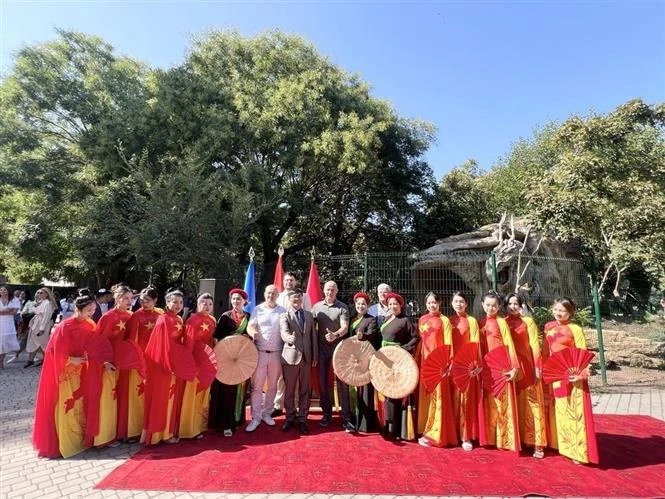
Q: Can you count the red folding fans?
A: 8